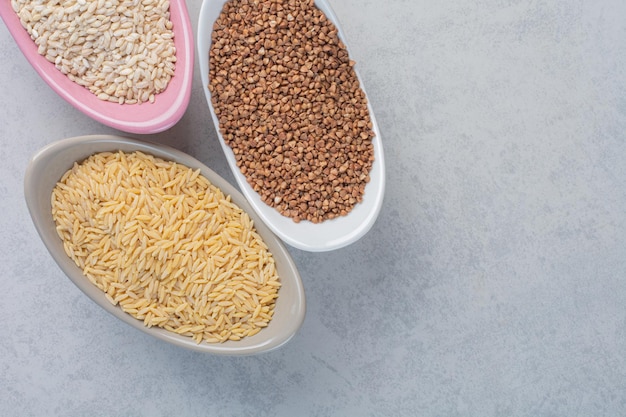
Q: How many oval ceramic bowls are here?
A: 3